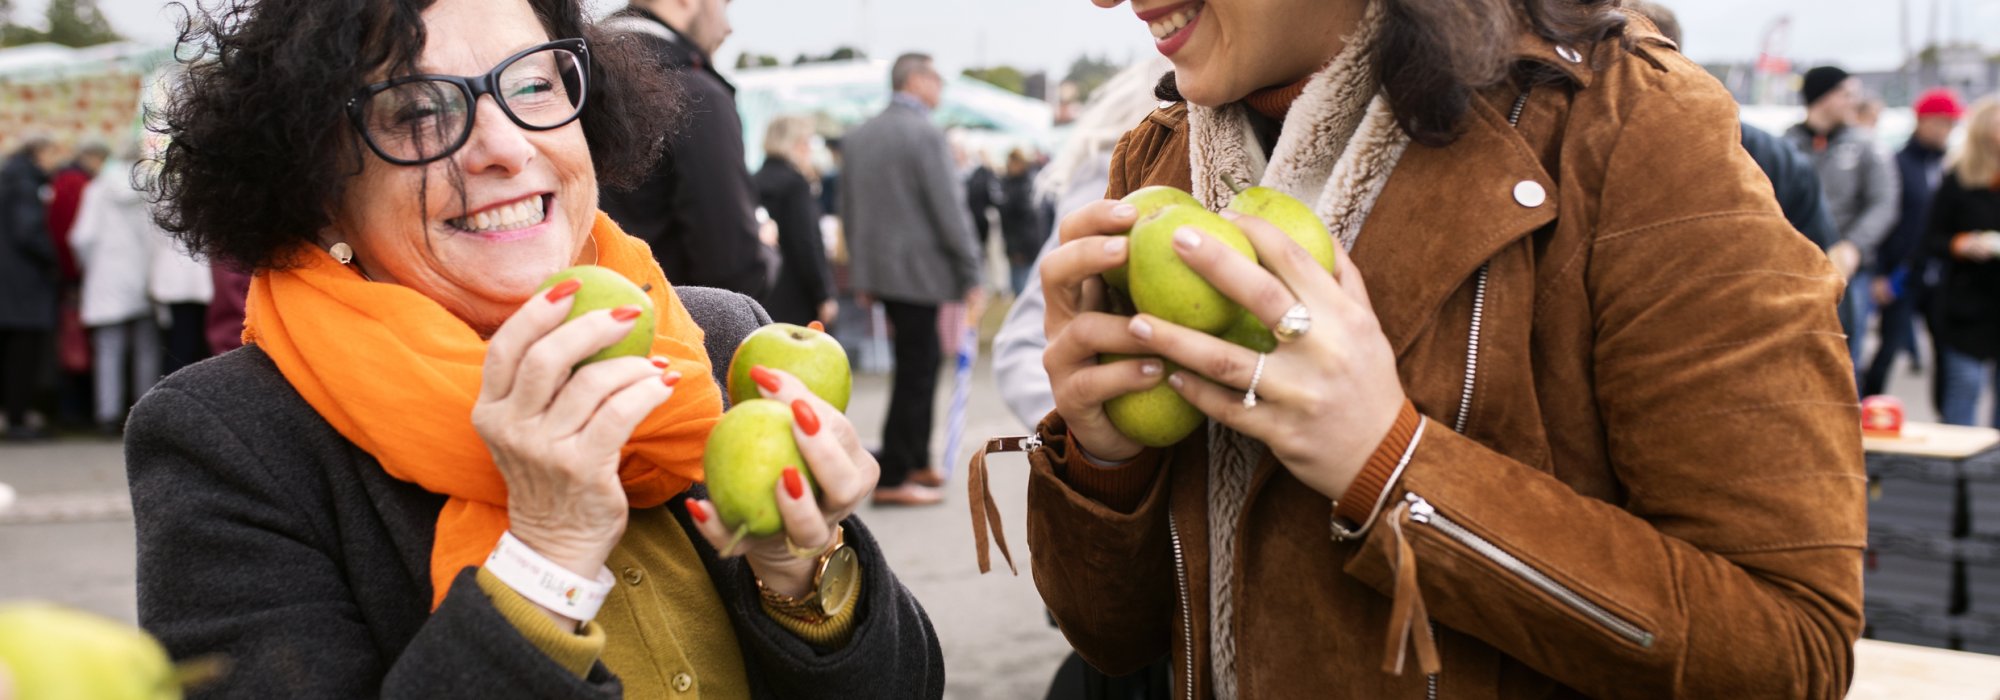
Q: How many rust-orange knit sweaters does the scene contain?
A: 1